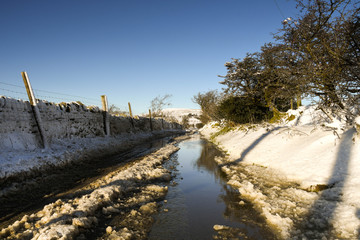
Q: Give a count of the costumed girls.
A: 0